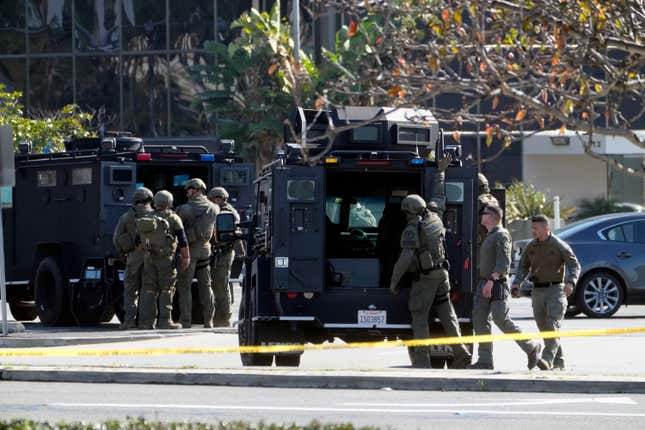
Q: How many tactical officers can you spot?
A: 8